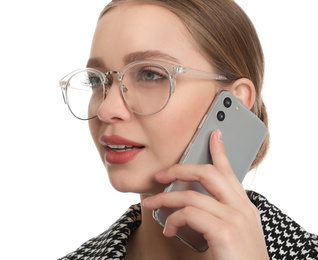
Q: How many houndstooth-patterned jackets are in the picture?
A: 1